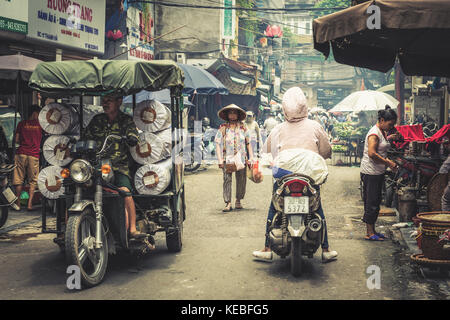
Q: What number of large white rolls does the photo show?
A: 6